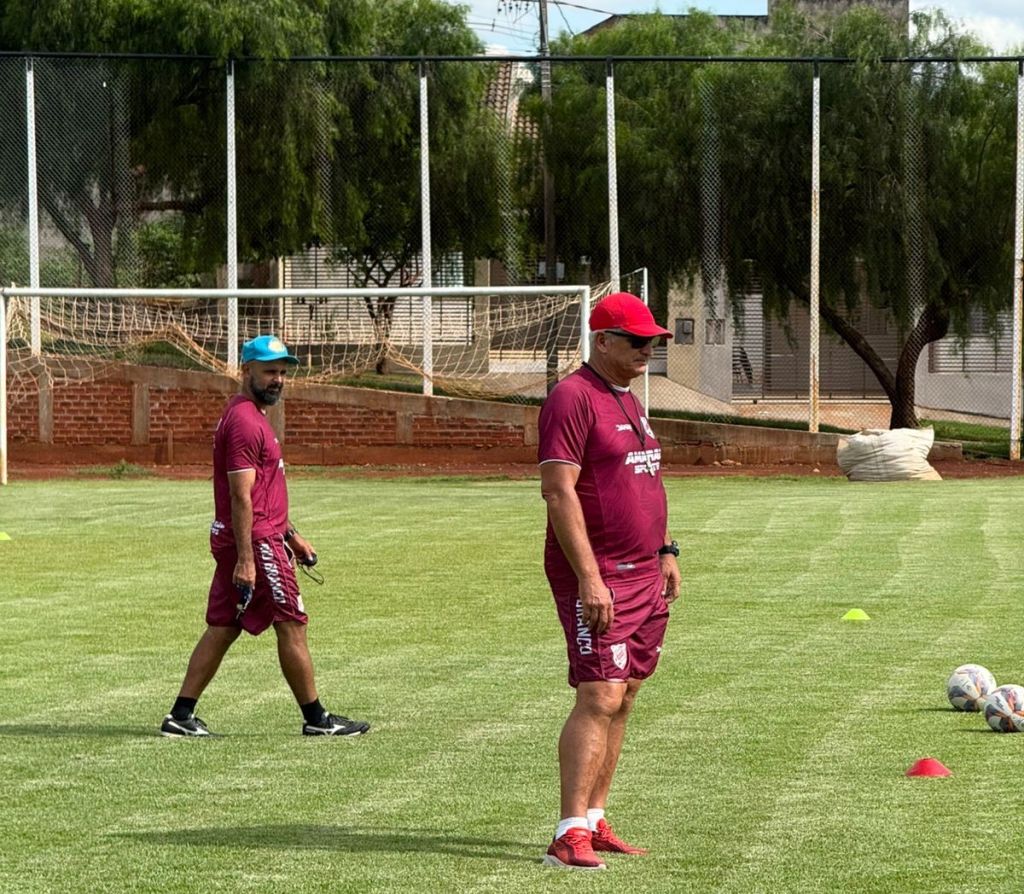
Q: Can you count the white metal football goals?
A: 1